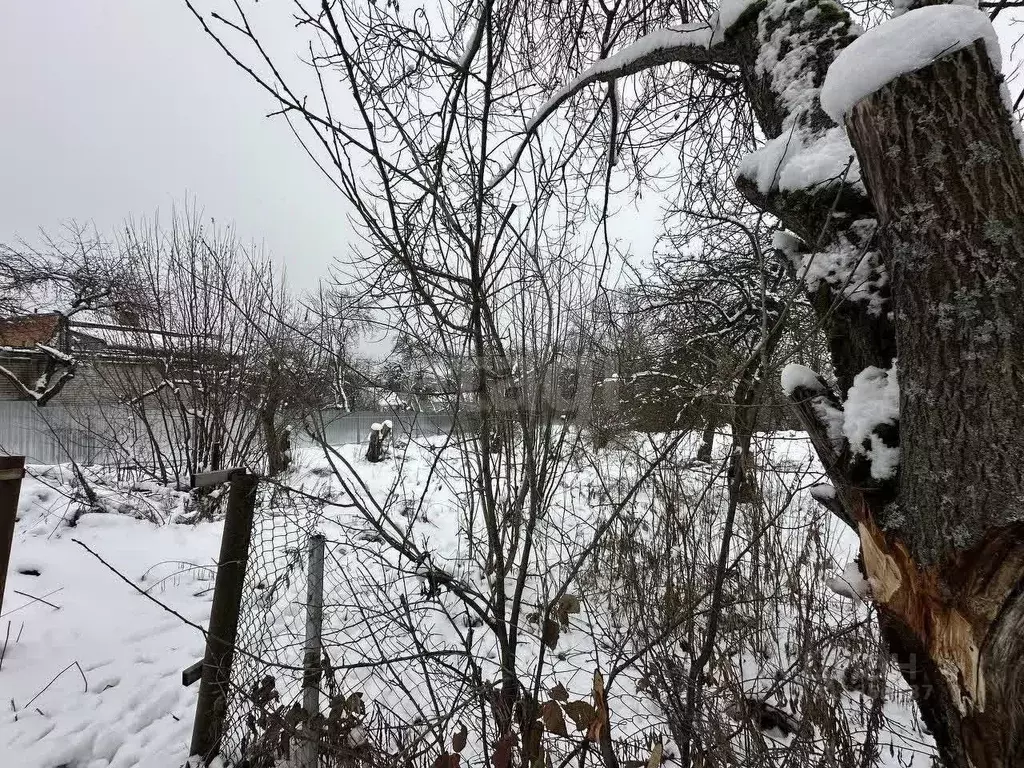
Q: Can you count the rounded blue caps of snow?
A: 0